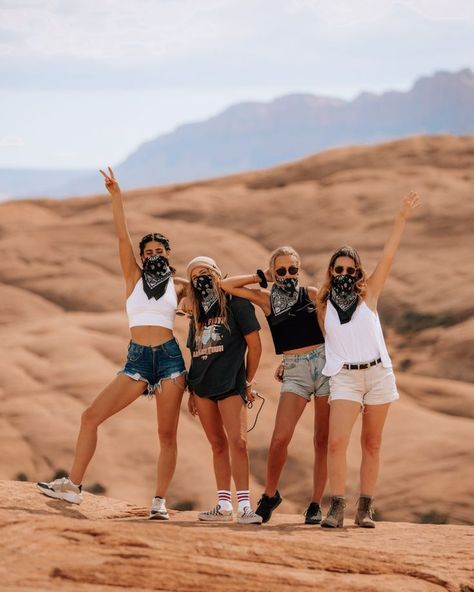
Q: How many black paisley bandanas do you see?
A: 4